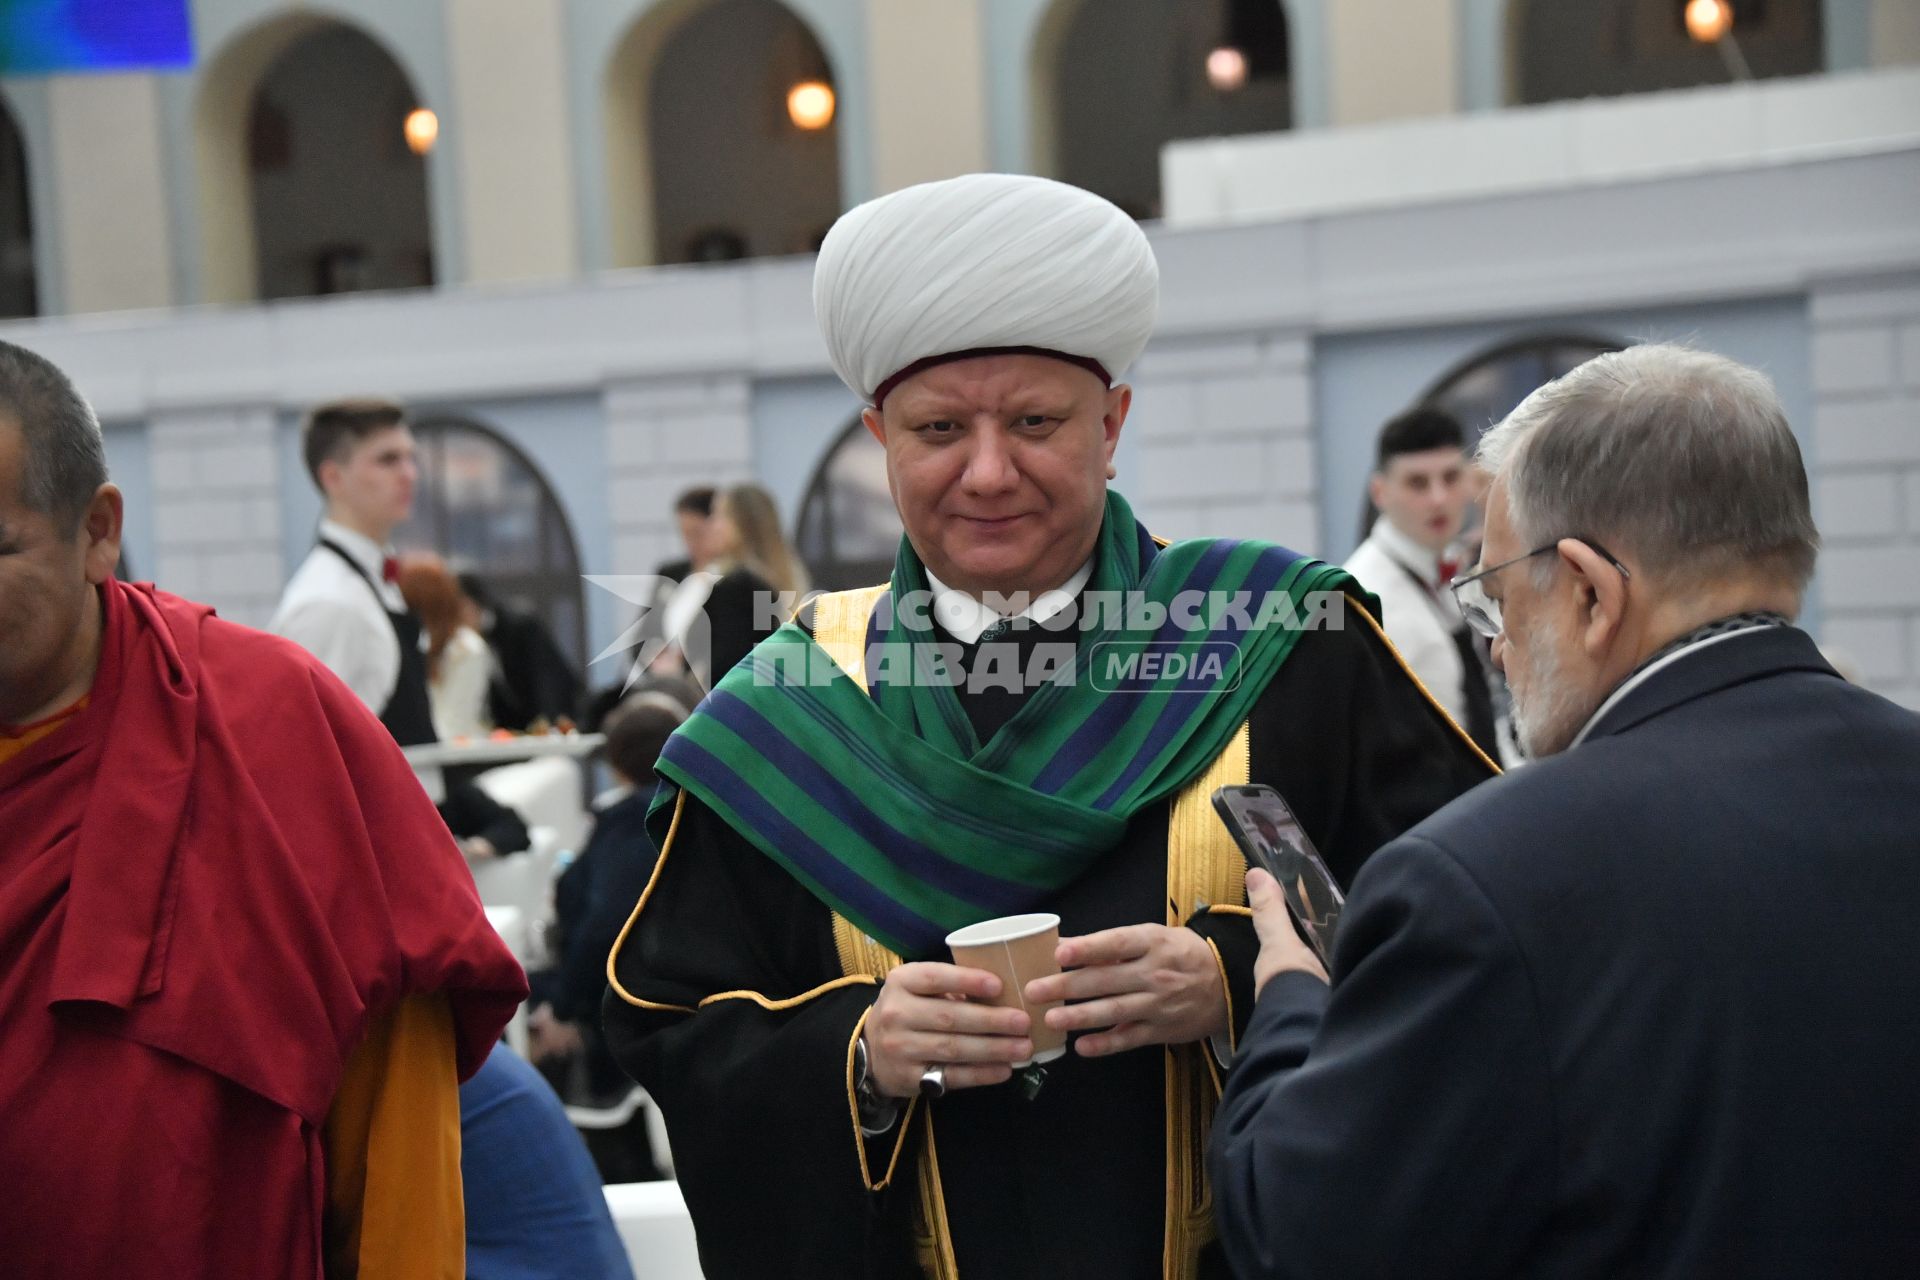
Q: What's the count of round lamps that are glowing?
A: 4